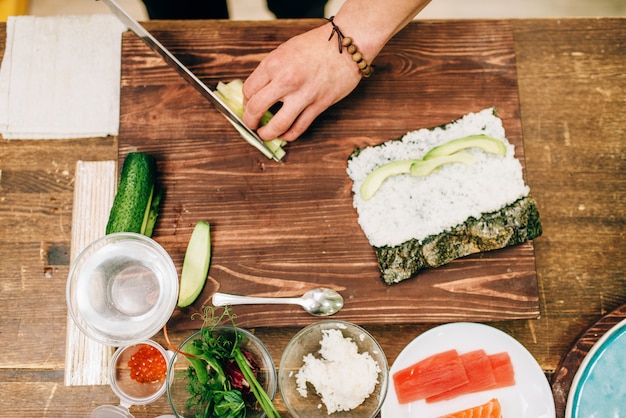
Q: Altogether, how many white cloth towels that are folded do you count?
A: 1